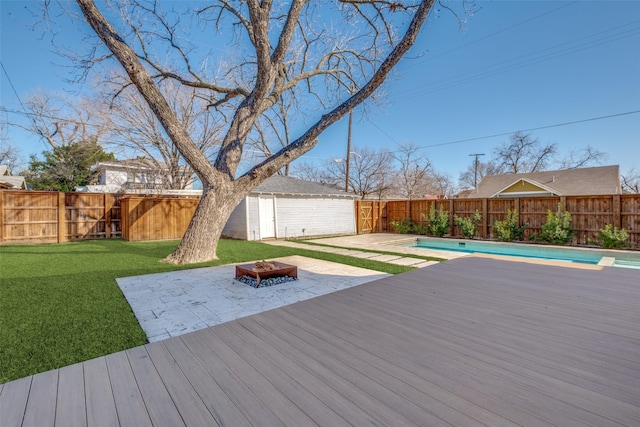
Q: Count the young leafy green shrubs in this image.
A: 6